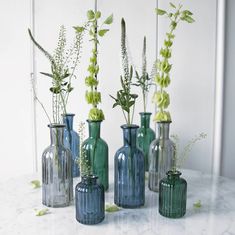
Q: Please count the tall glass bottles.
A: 6